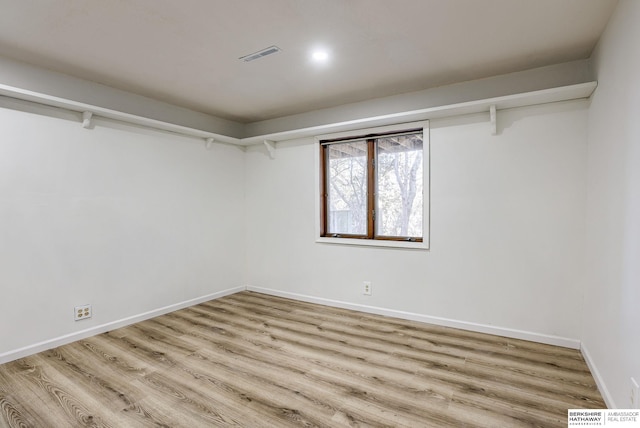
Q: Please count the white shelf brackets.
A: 4